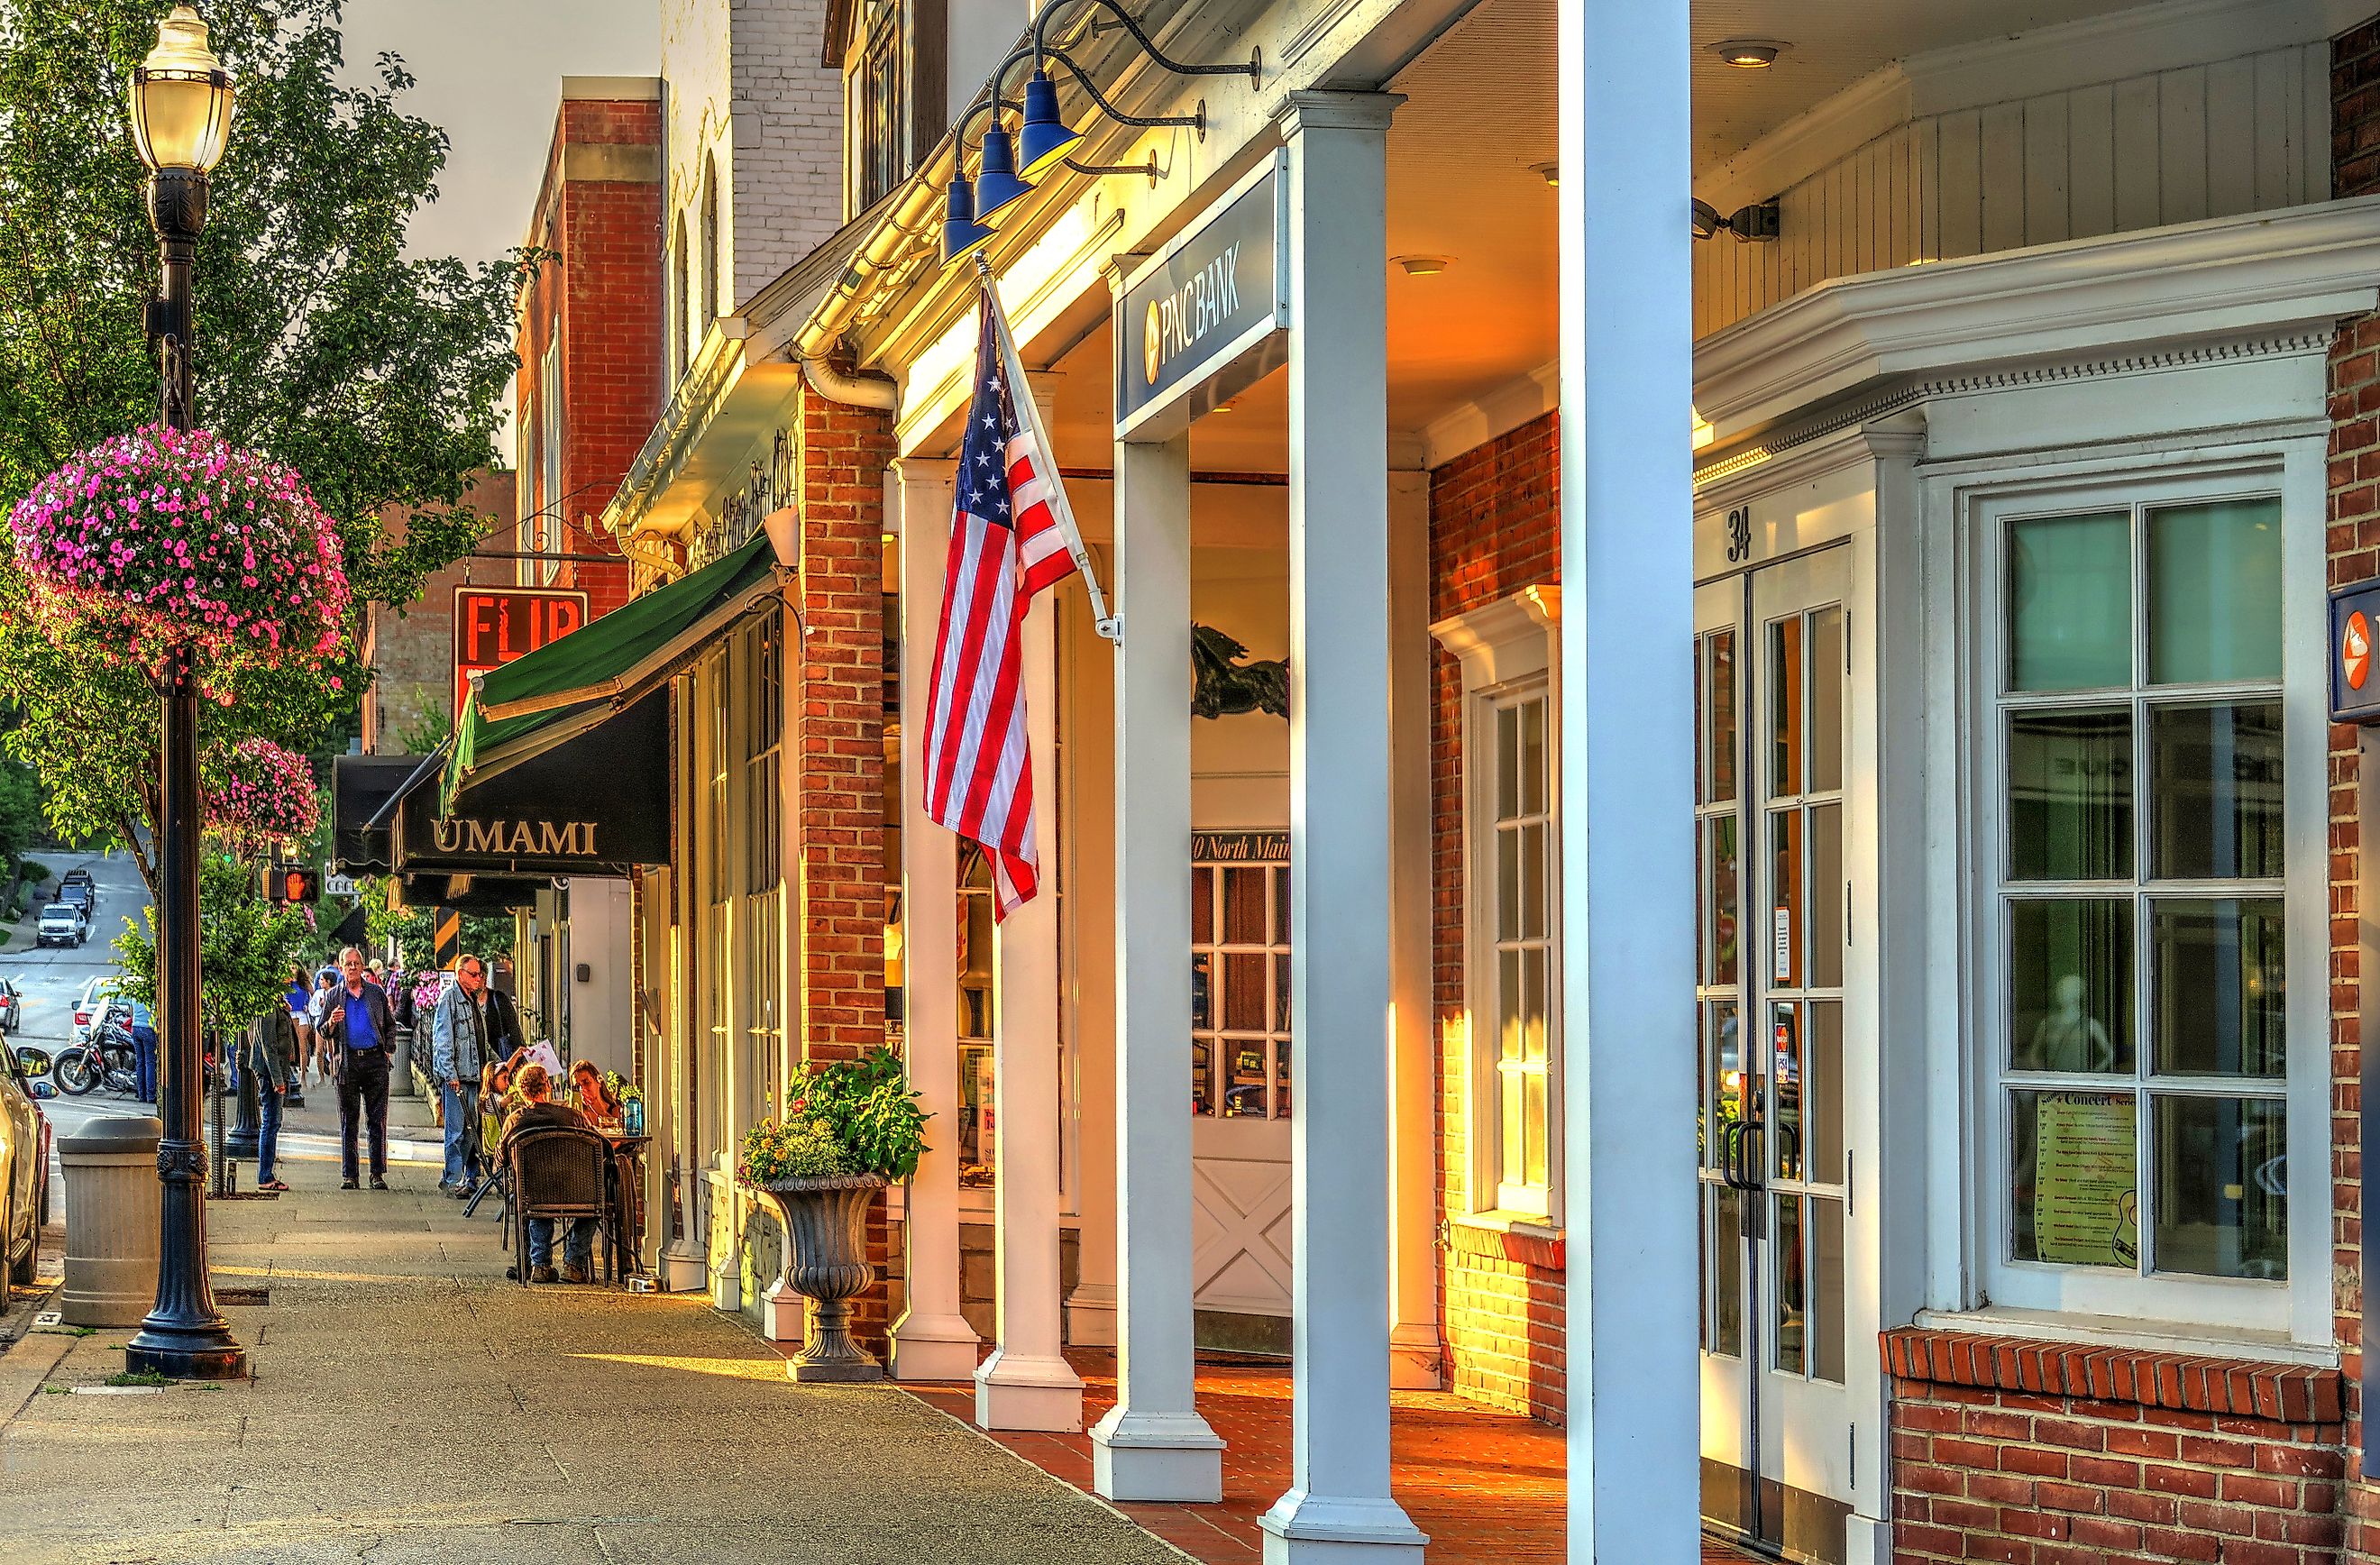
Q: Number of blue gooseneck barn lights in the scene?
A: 3